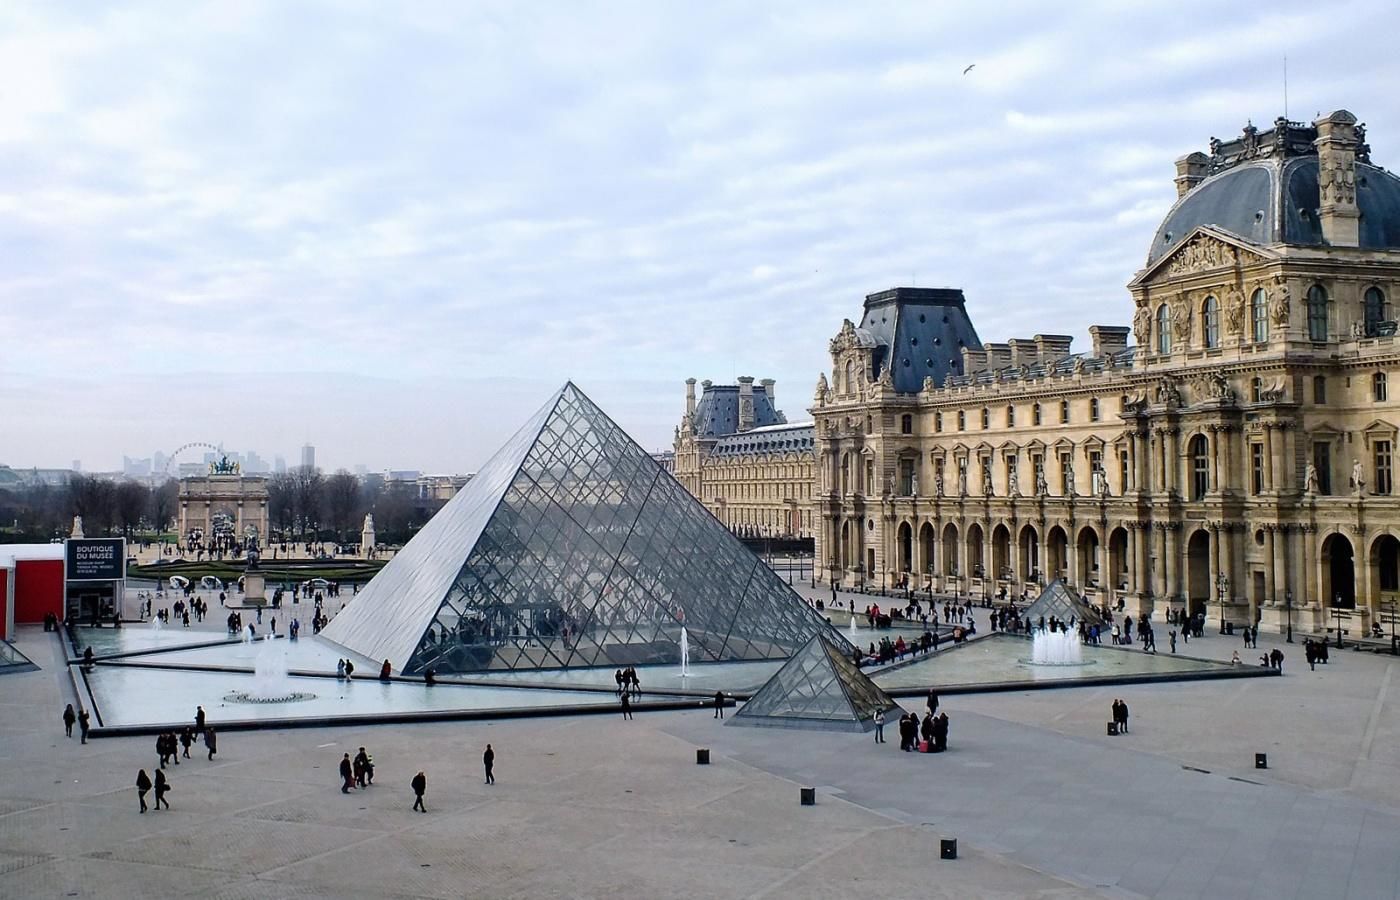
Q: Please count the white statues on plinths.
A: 2